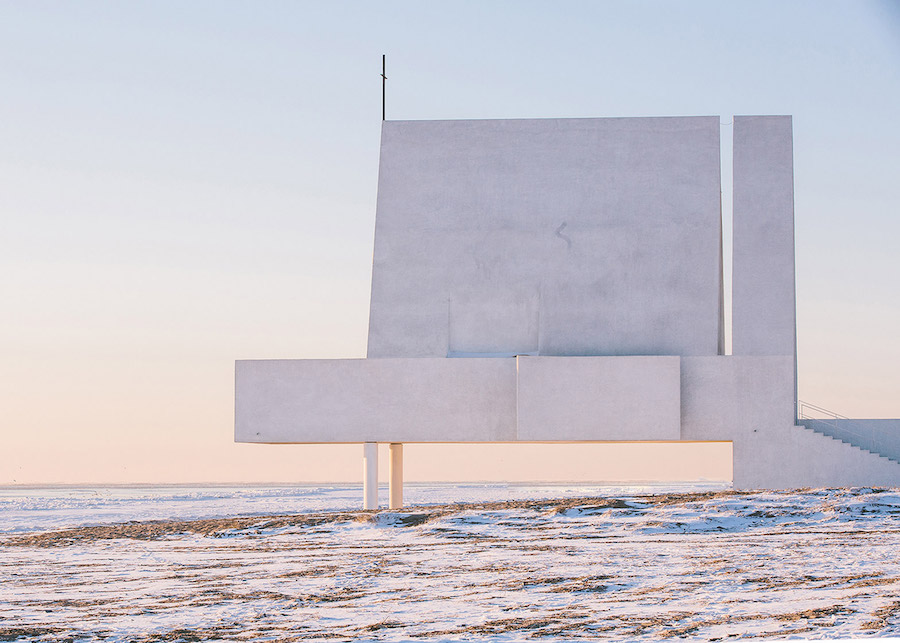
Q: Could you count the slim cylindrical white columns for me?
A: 2